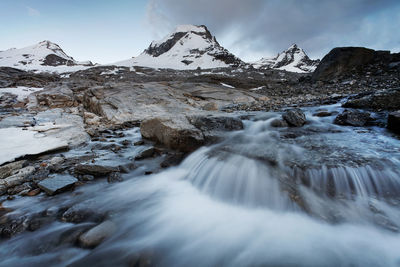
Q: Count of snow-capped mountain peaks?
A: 3